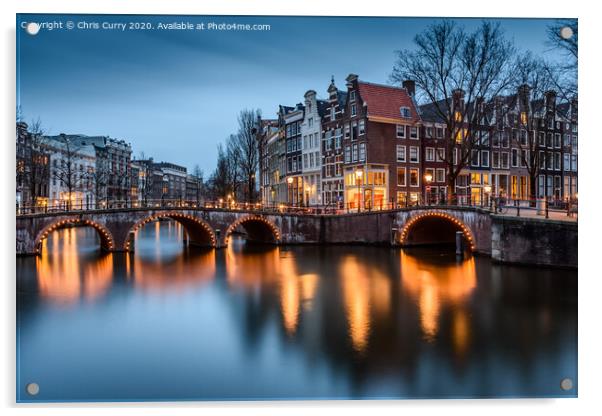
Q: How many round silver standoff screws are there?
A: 4